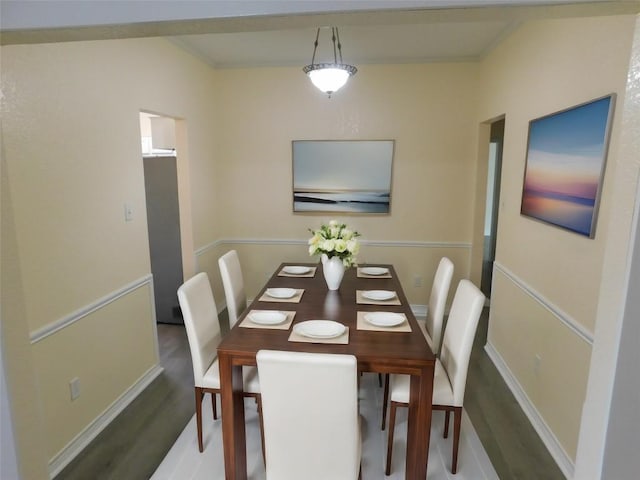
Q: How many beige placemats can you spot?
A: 7